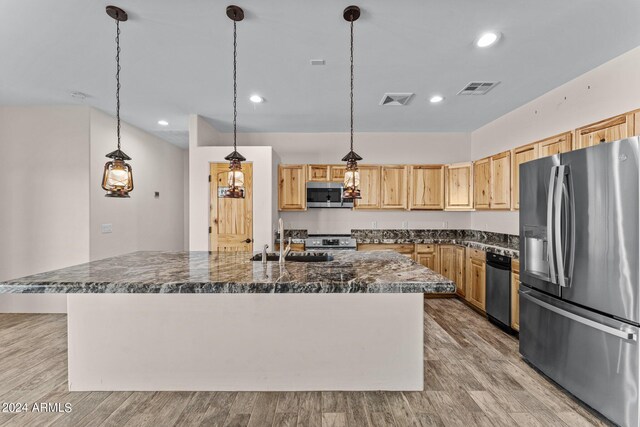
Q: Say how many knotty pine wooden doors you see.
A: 1